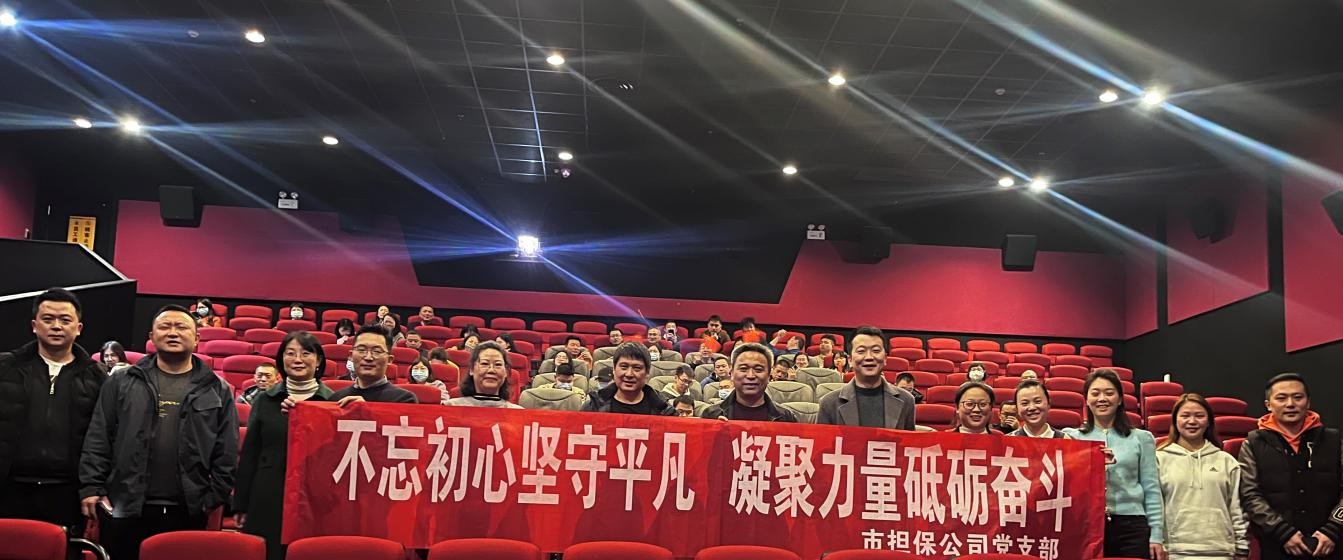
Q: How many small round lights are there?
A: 13